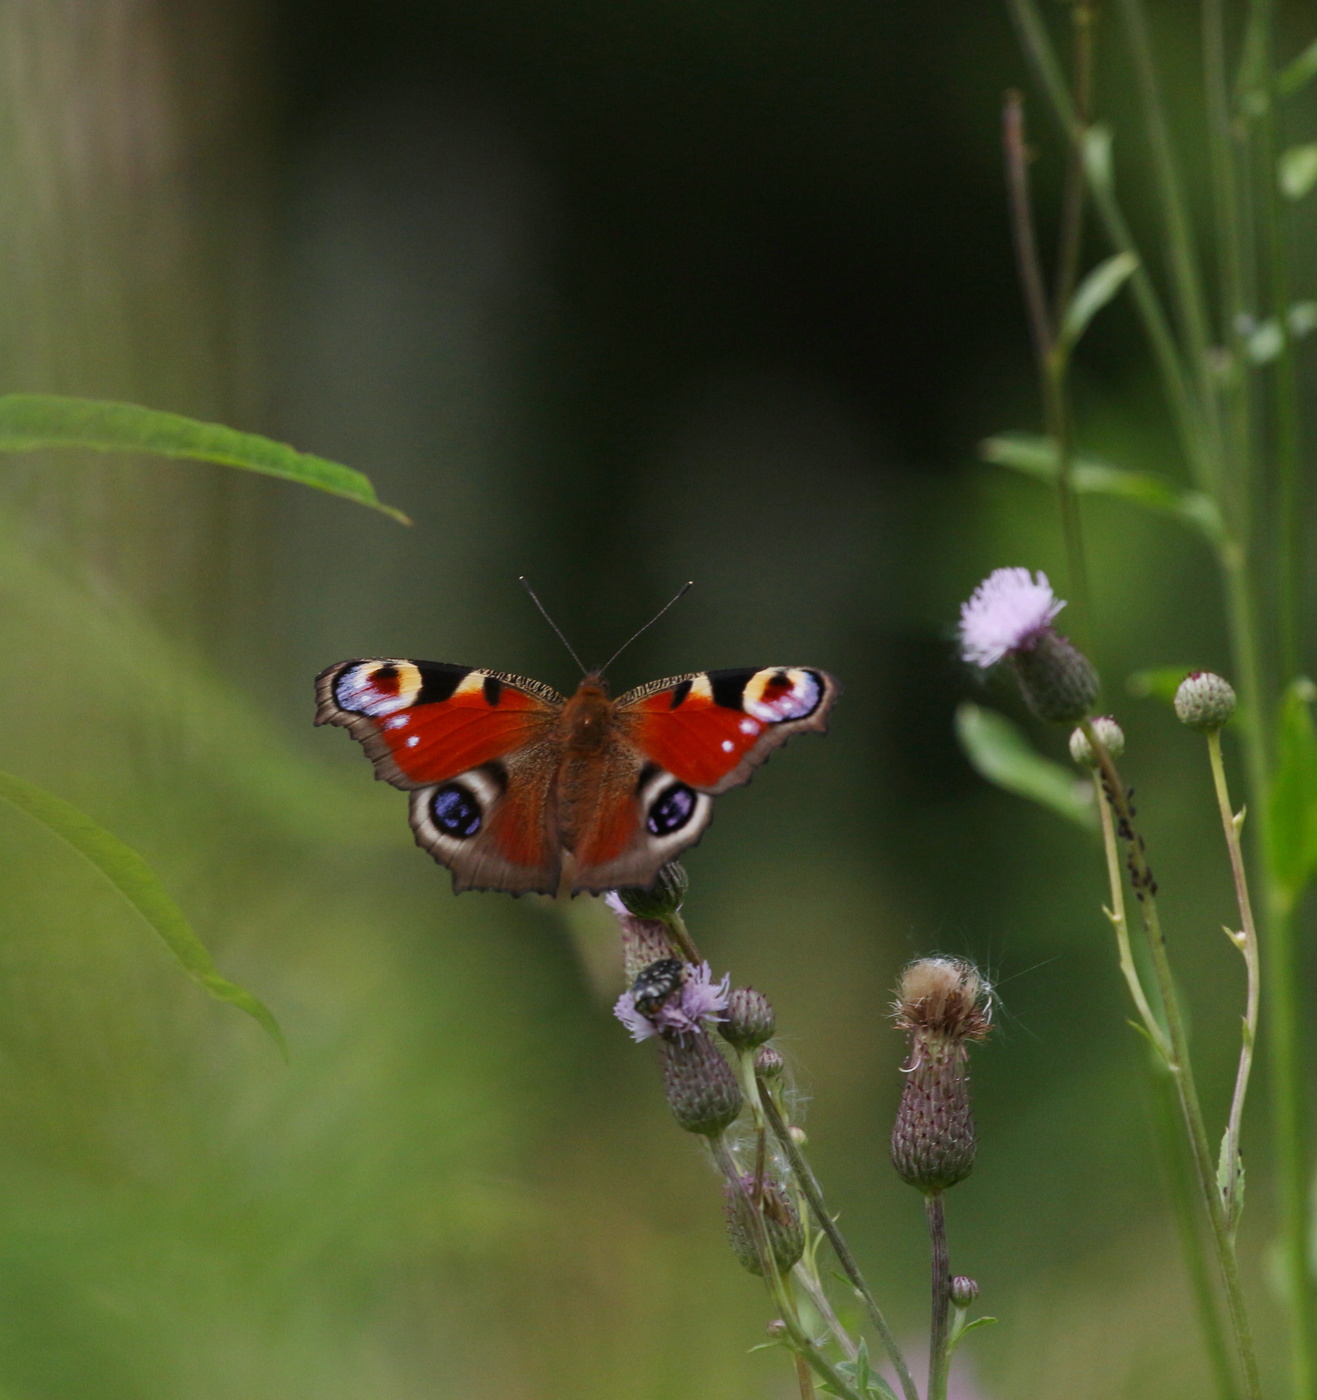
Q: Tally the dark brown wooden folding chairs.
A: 0